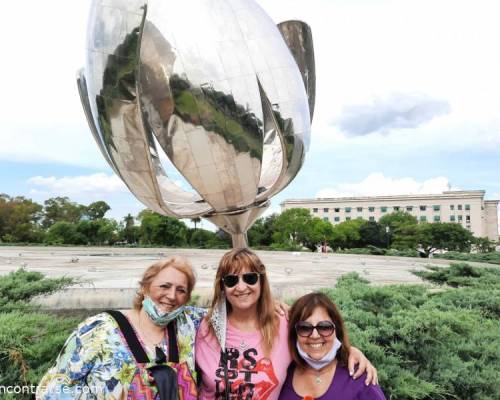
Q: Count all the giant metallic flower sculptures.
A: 1